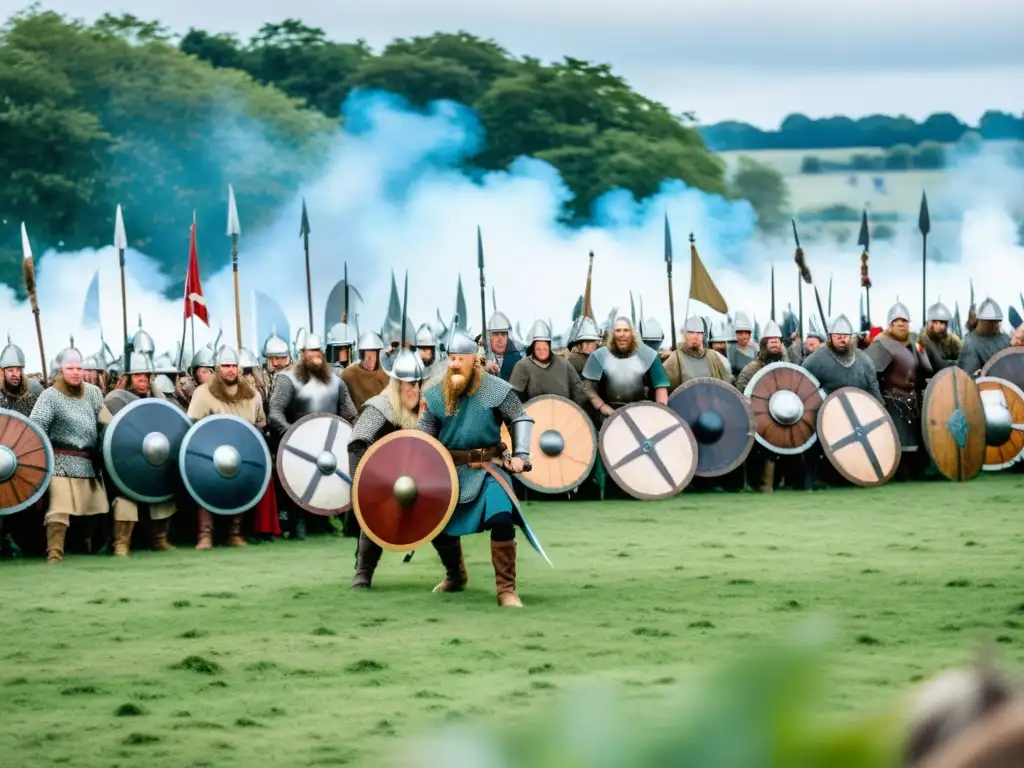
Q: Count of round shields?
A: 13